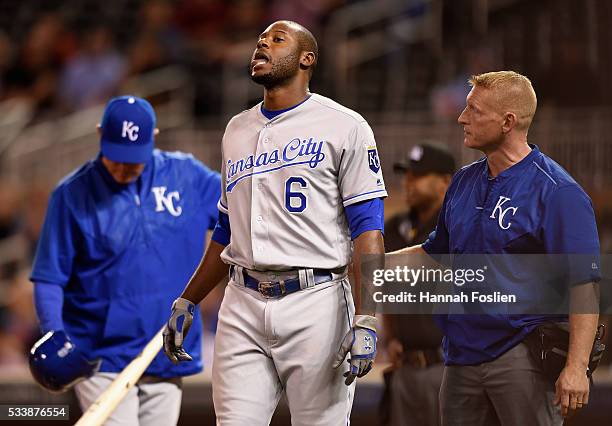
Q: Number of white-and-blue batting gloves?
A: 2